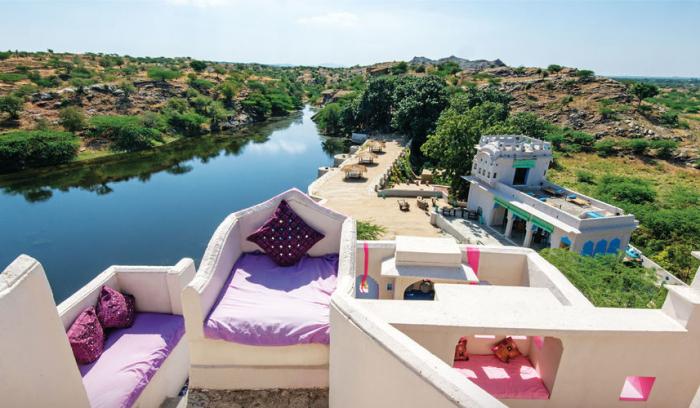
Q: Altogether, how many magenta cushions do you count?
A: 3